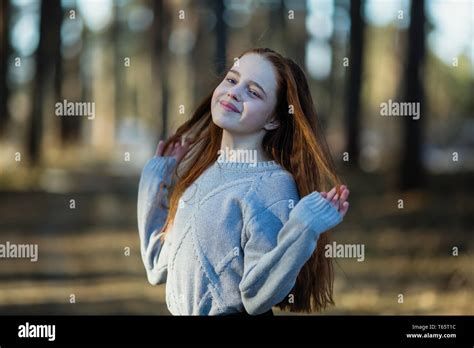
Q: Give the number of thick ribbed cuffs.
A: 2